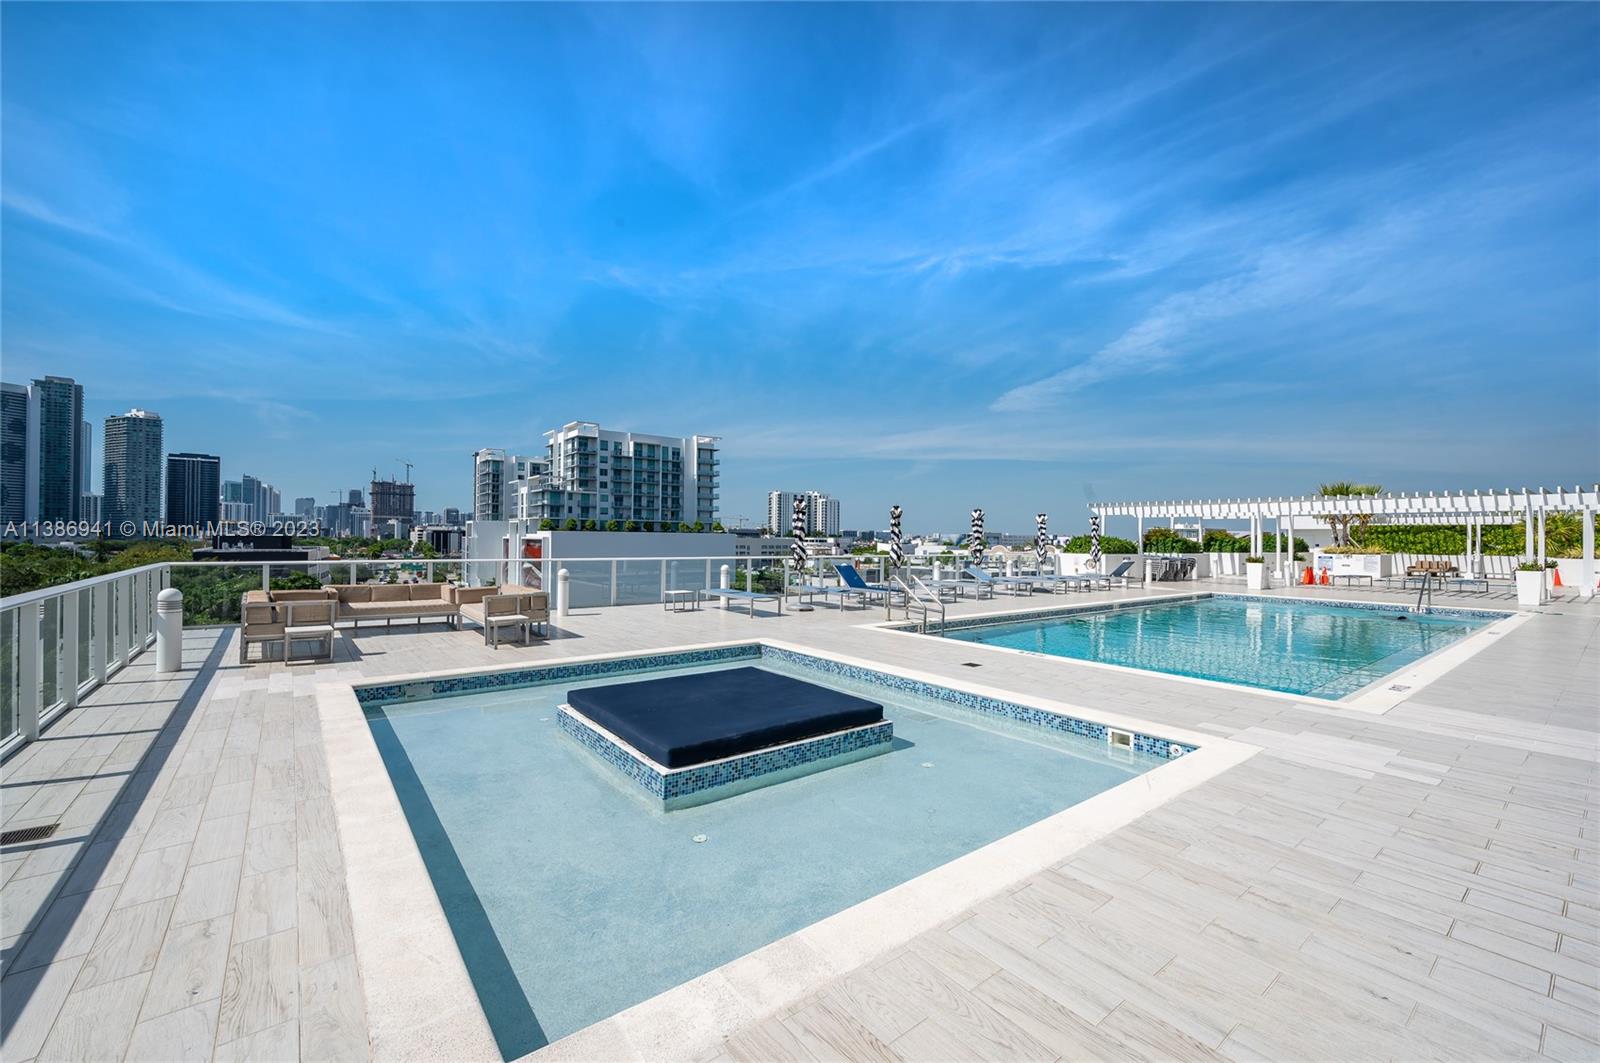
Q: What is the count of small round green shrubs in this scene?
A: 10